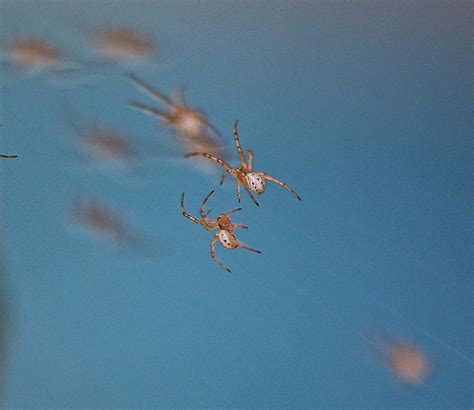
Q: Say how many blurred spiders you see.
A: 7